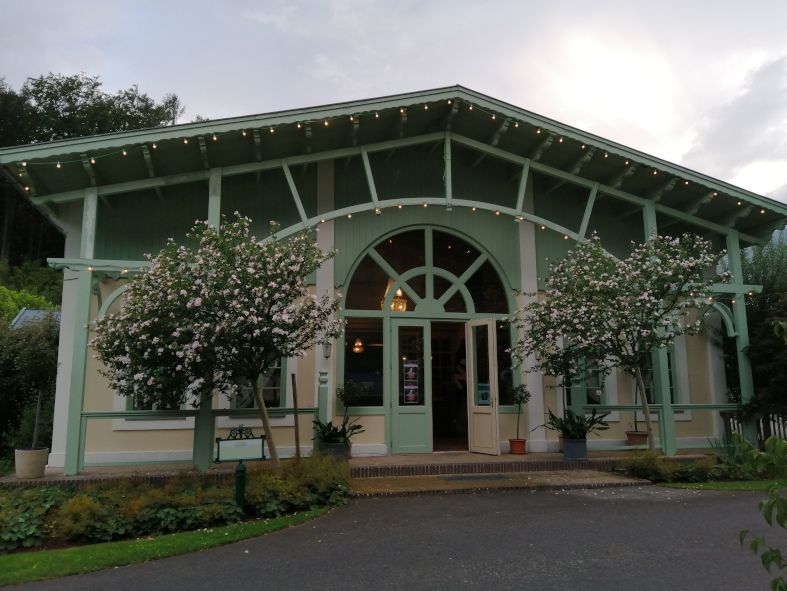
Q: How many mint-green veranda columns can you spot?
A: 4